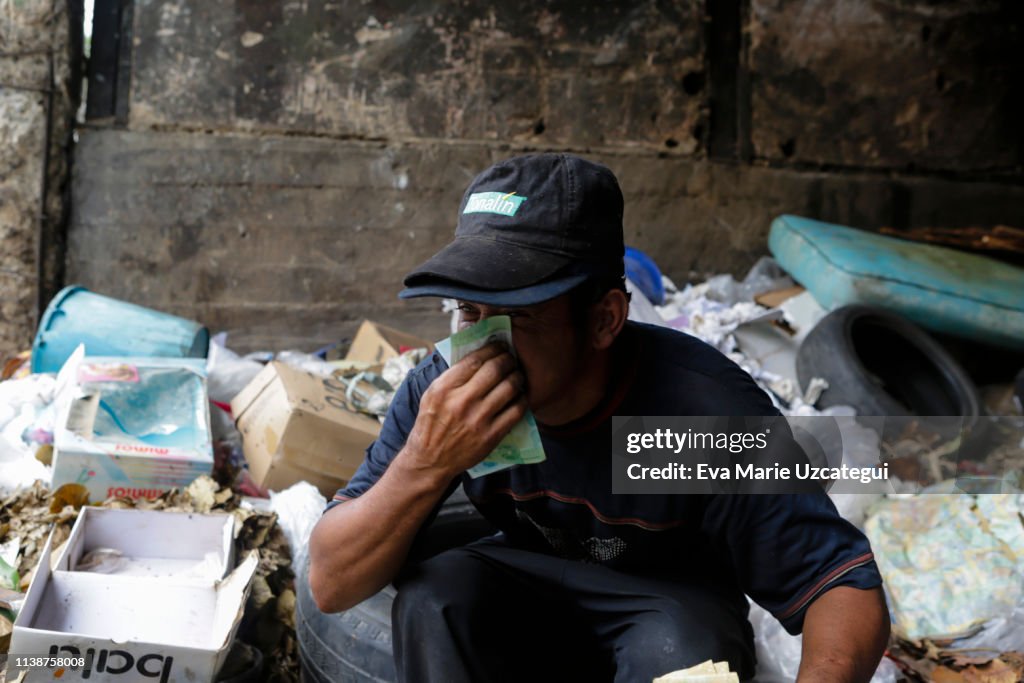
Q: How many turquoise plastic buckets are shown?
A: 1